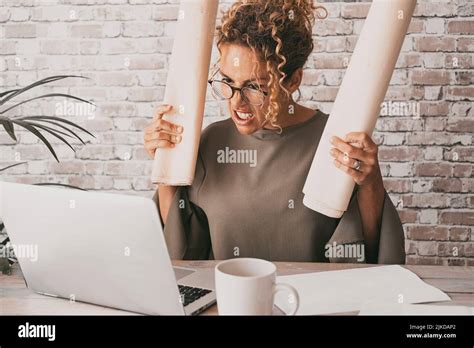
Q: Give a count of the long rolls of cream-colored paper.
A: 2